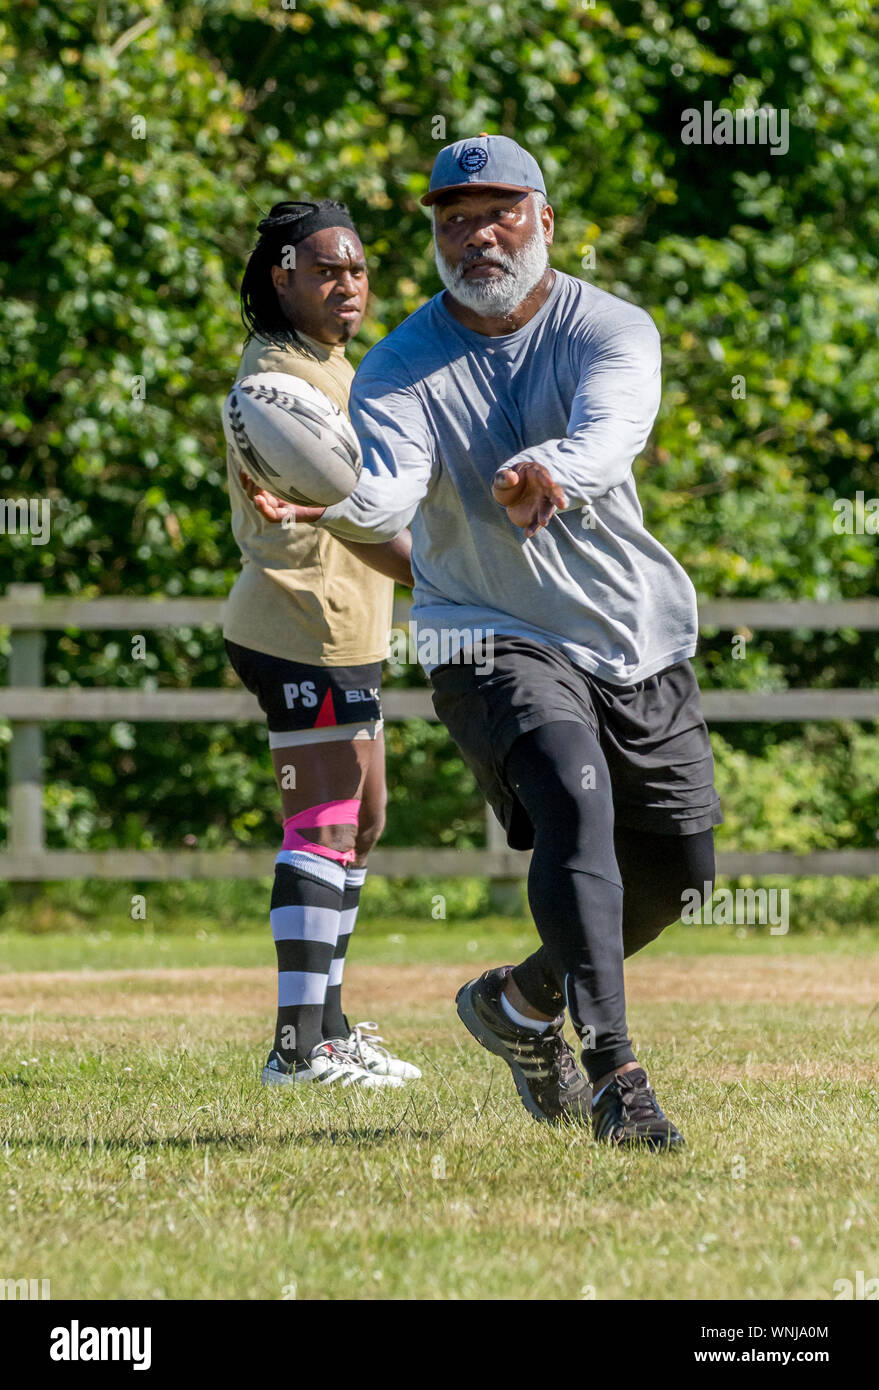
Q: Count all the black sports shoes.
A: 2